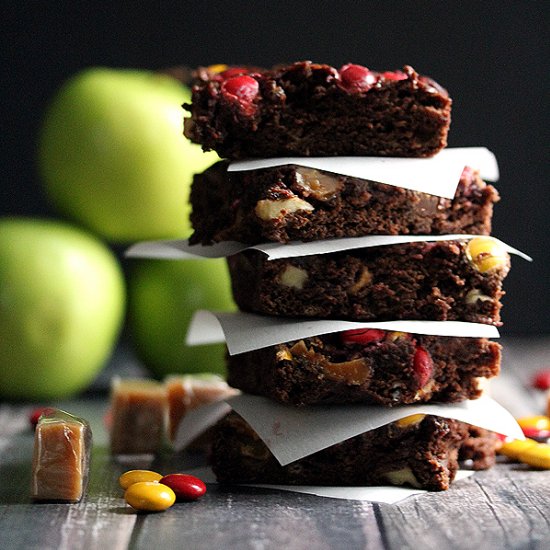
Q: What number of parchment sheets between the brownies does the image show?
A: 4